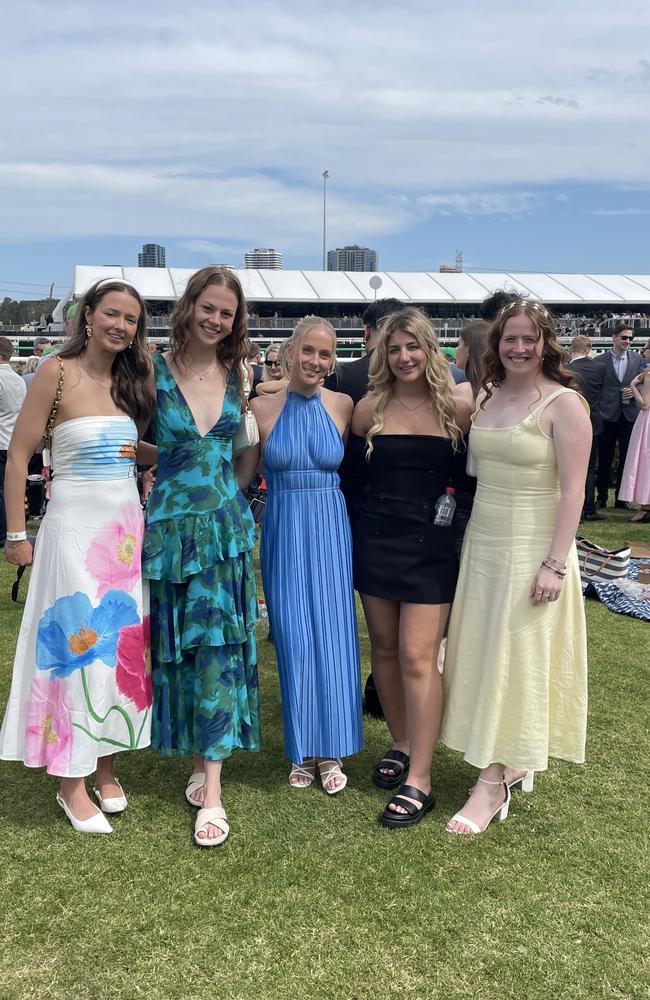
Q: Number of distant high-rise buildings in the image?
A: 3